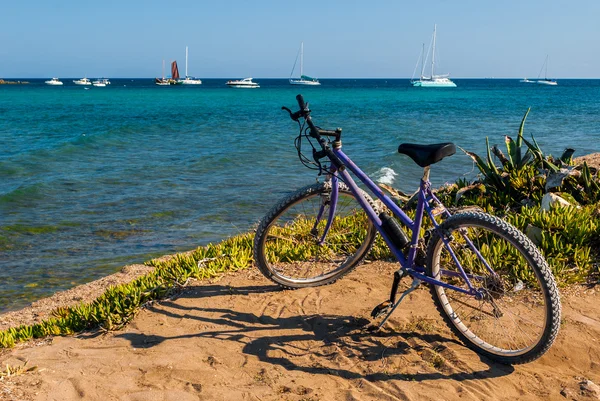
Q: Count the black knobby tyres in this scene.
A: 2